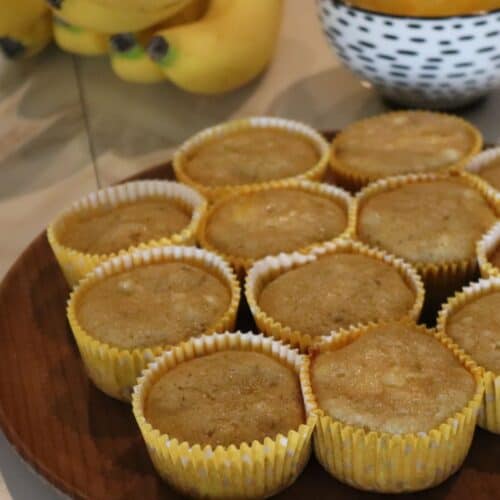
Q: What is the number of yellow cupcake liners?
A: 12